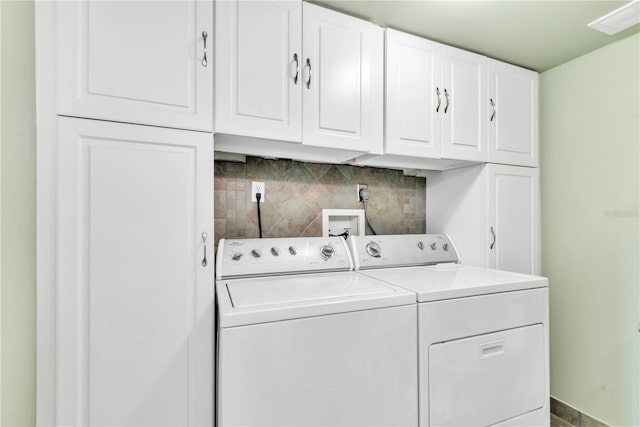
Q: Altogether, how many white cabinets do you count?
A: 8